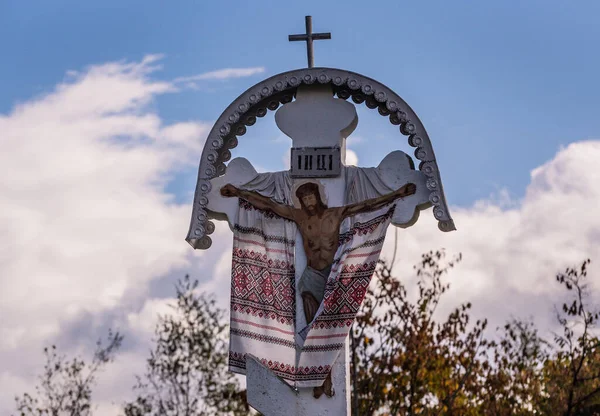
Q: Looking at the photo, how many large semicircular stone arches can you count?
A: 1